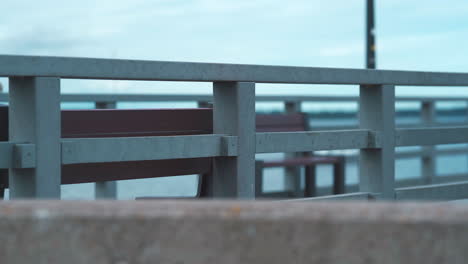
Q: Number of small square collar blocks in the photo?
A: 3